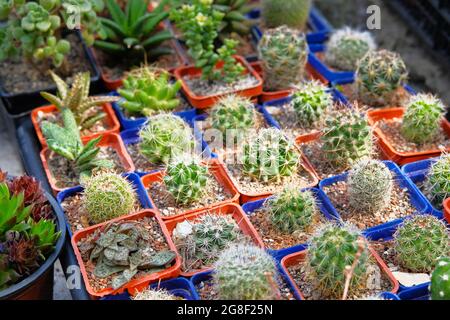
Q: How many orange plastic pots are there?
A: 13